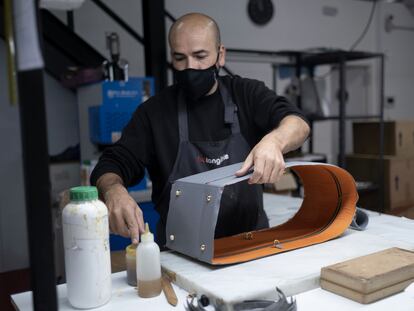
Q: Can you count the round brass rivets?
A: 4